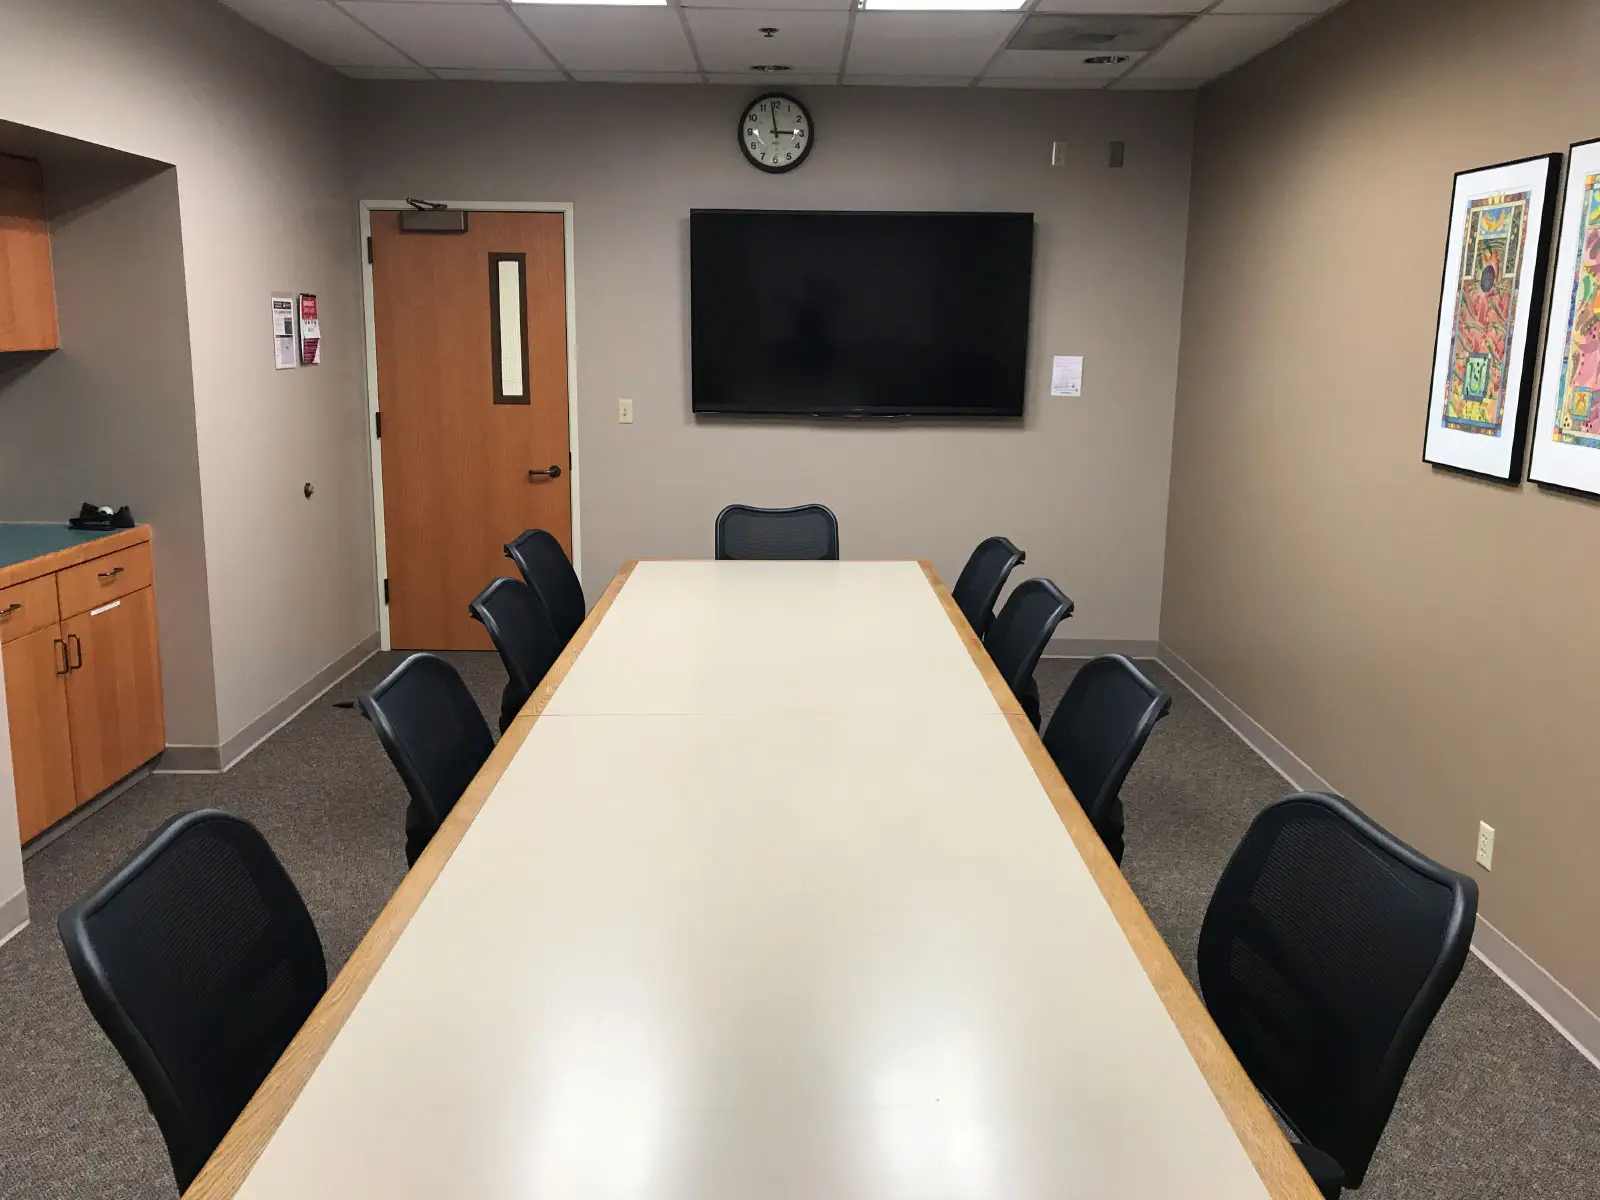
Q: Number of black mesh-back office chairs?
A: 9